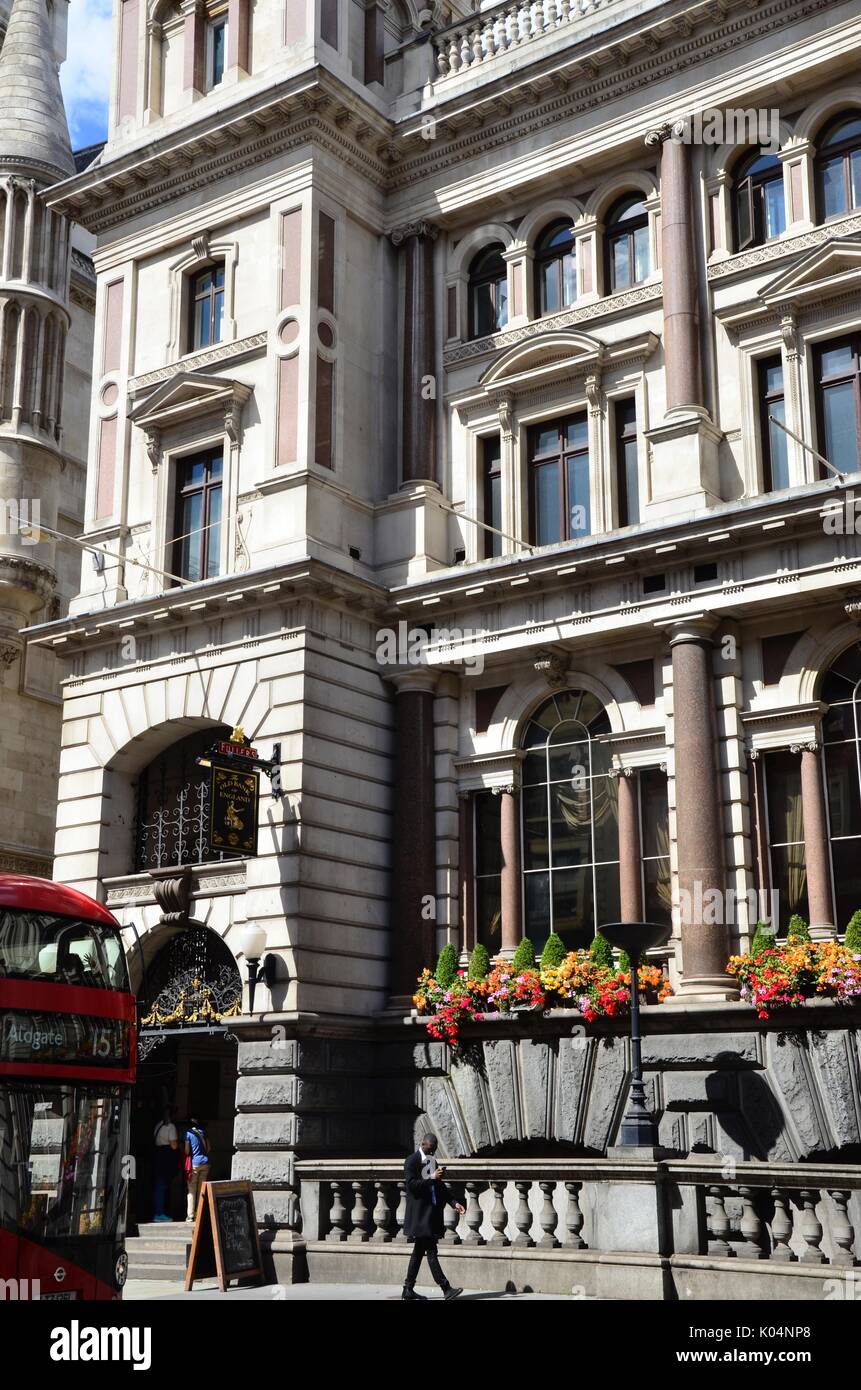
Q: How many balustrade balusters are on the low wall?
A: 15